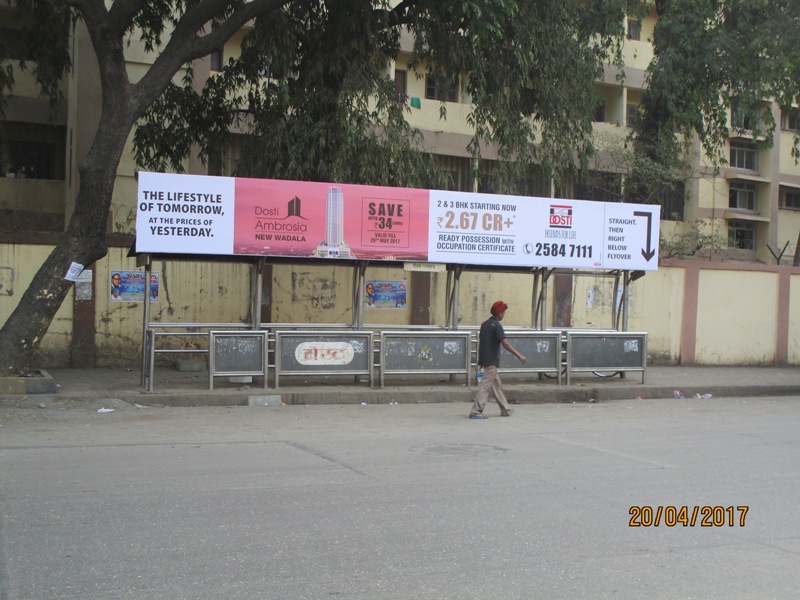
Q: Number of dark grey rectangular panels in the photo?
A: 5